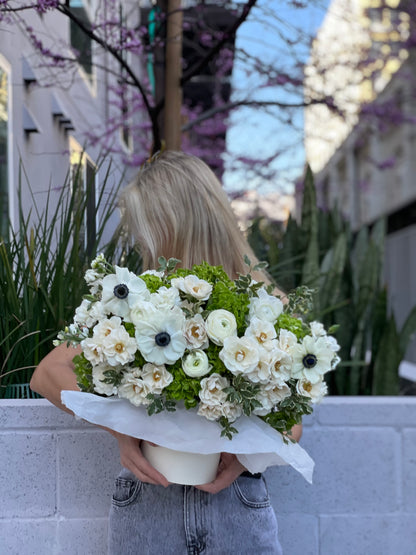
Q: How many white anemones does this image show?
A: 3